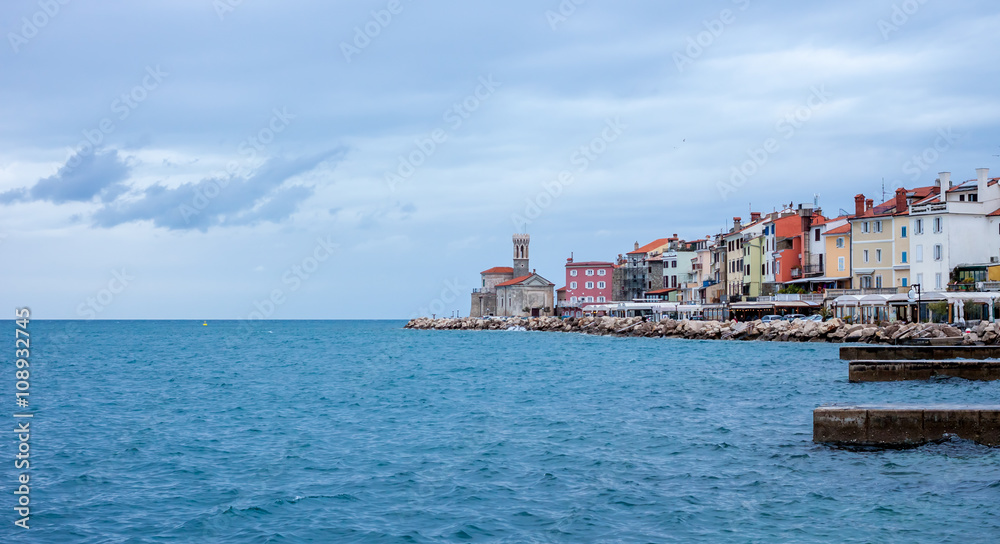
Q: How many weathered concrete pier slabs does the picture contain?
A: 3